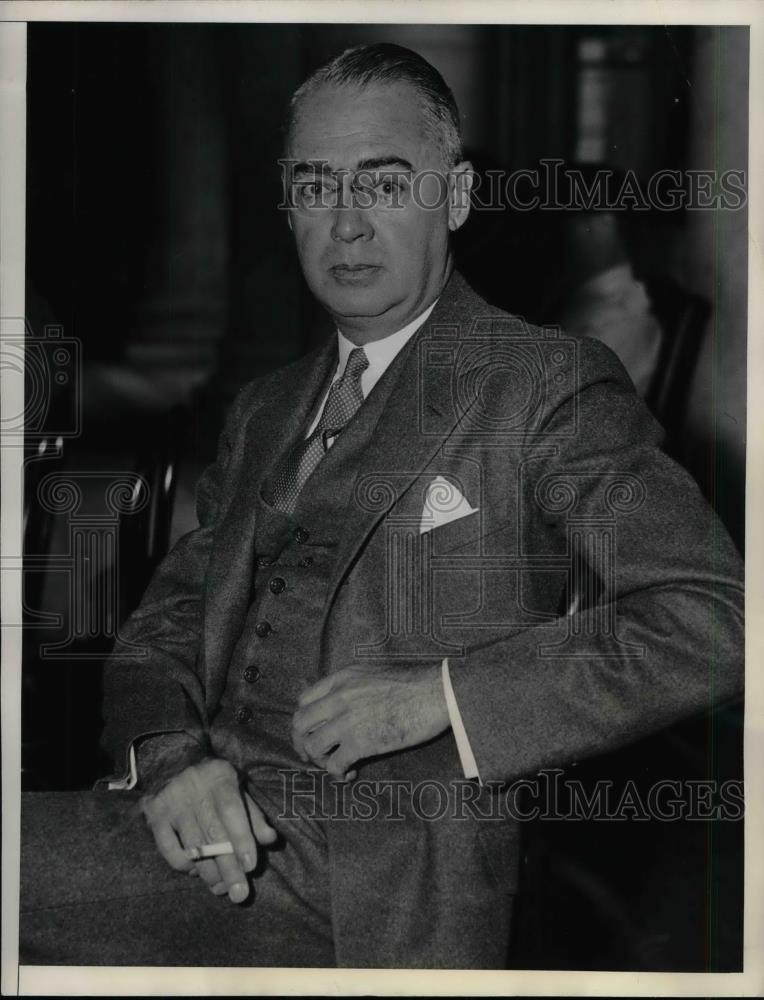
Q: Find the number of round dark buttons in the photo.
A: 5